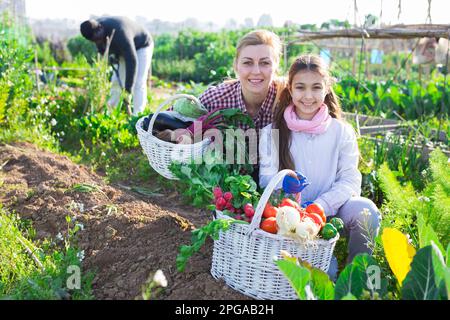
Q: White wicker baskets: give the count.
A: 2